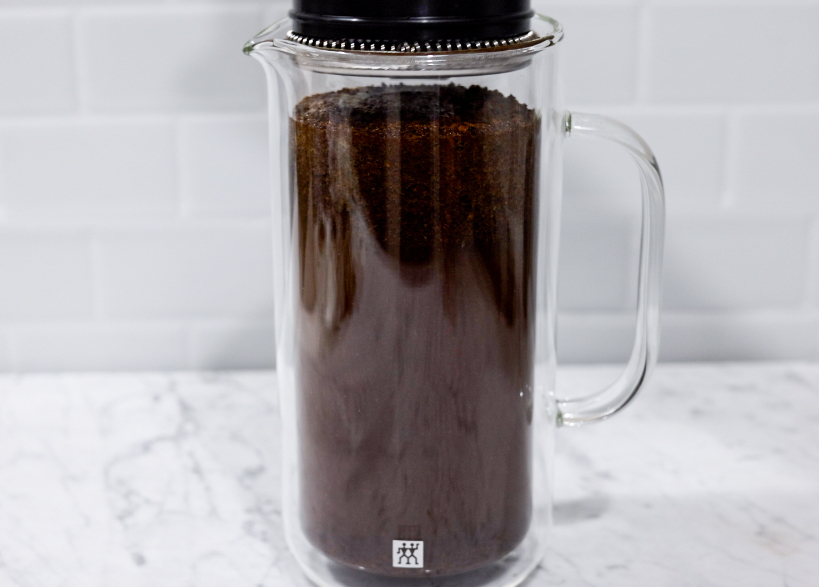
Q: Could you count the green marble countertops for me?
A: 0